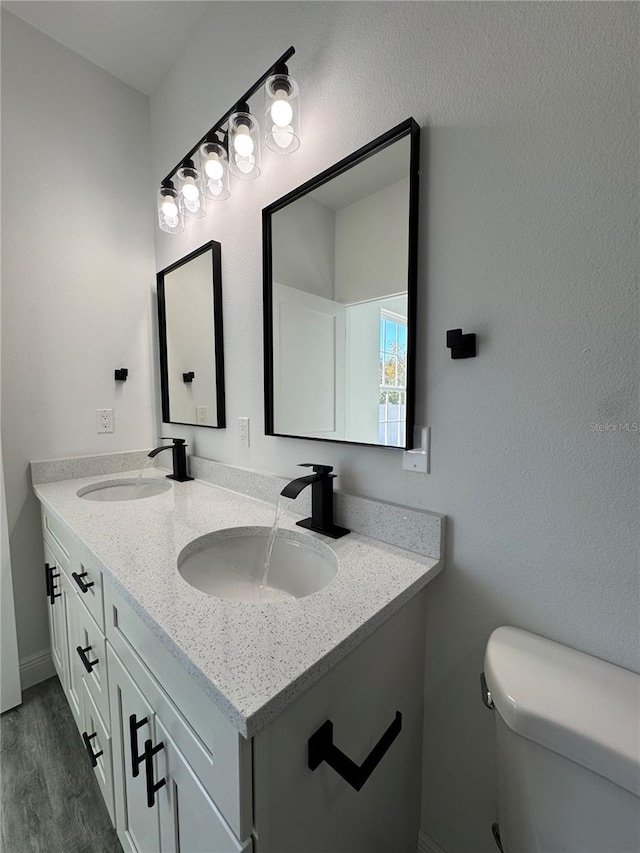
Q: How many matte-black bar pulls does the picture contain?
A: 7